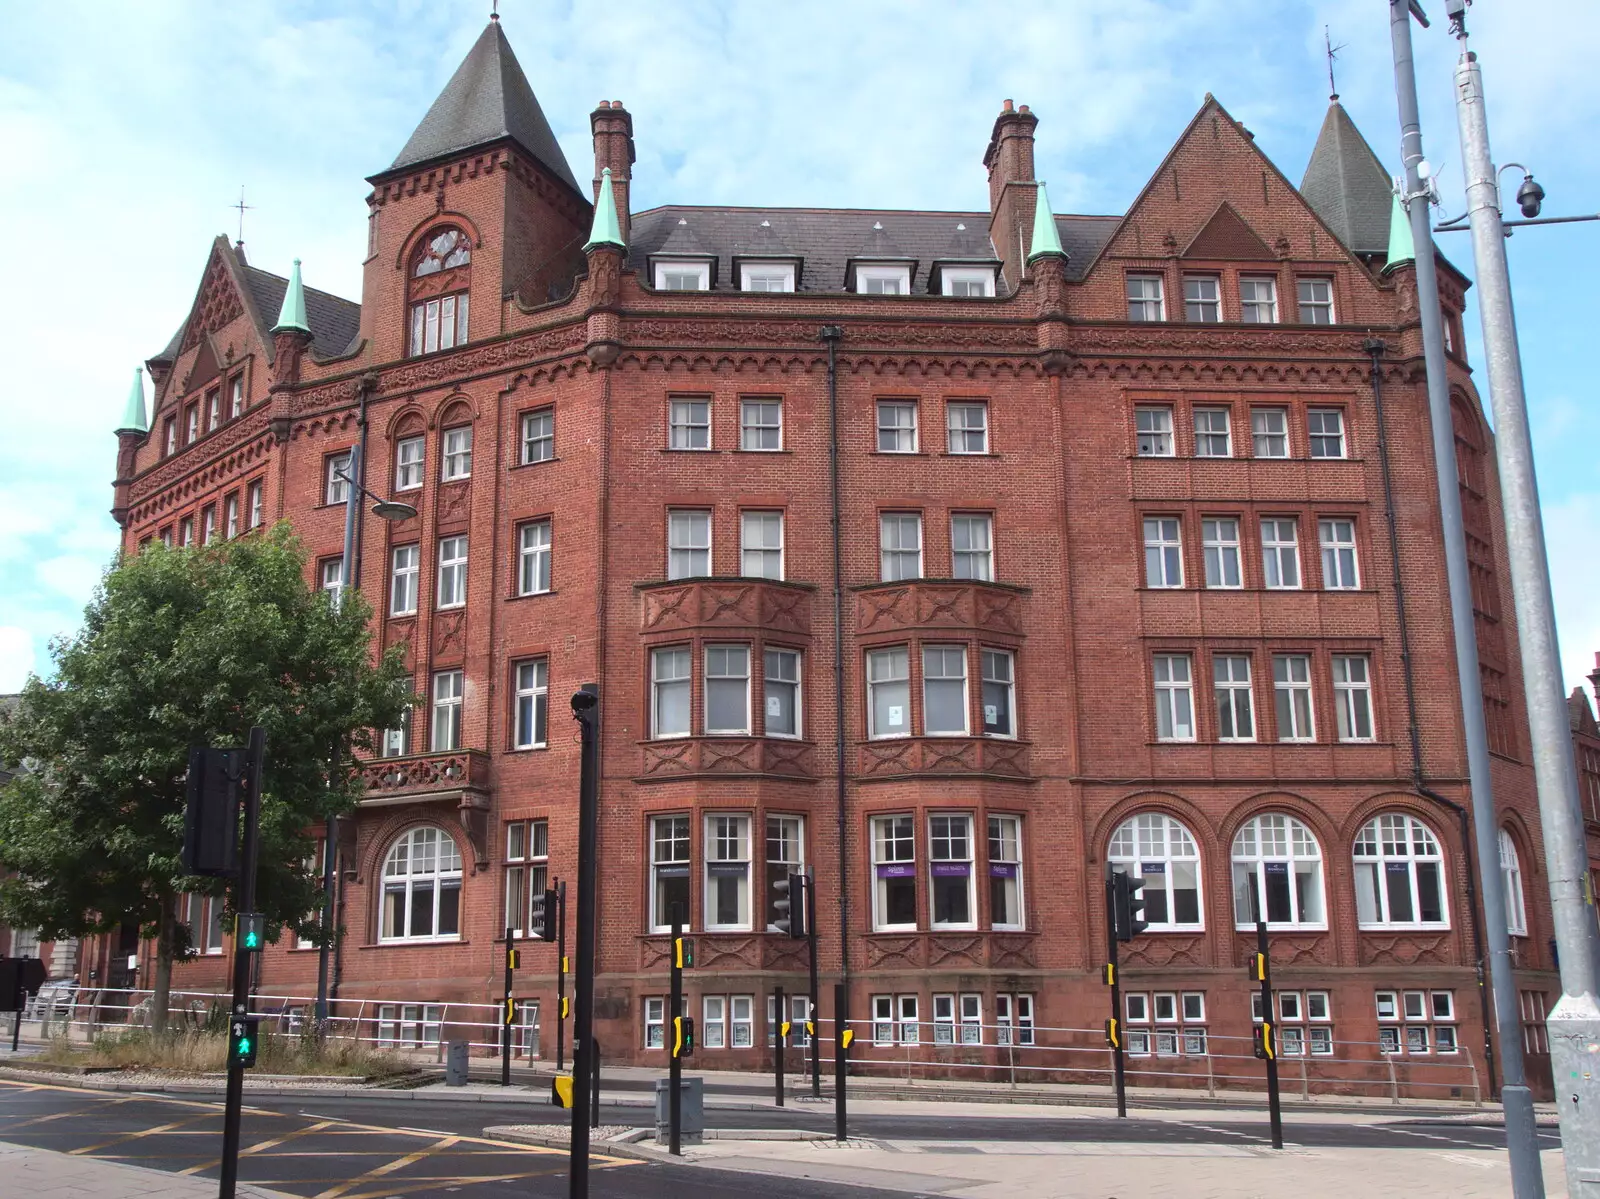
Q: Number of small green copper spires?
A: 5